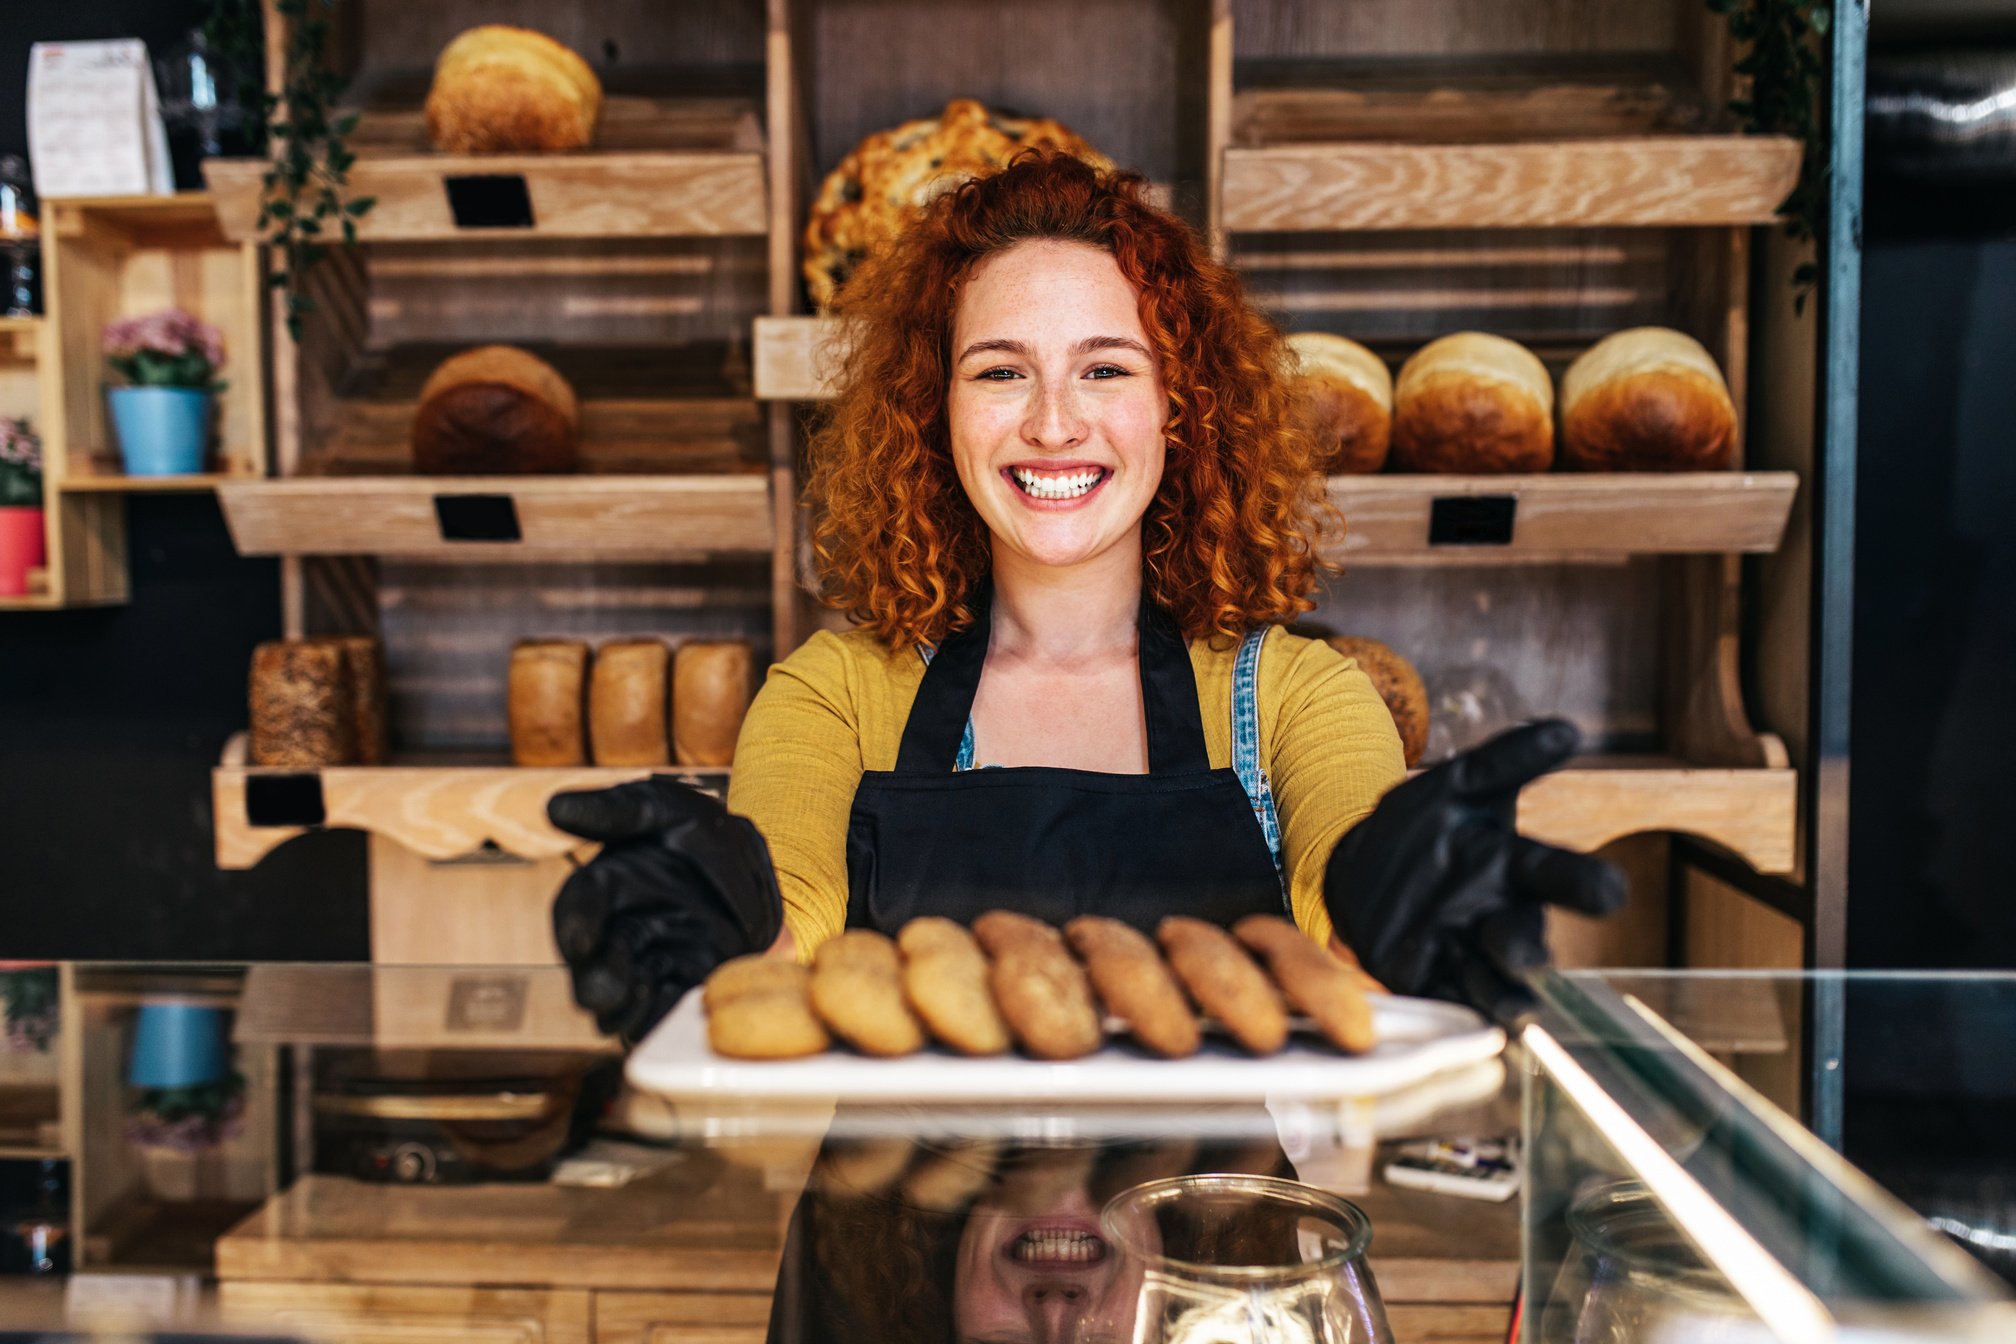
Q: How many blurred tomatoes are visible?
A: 0